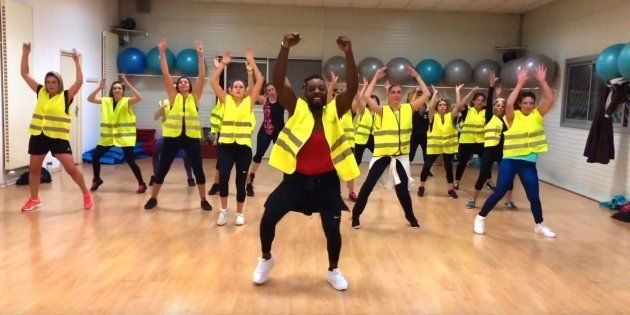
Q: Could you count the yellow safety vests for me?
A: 14